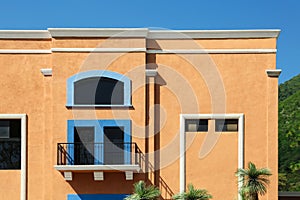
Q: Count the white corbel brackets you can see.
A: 3